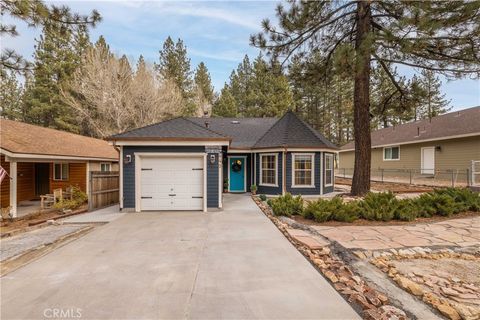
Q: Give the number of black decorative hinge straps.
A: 4